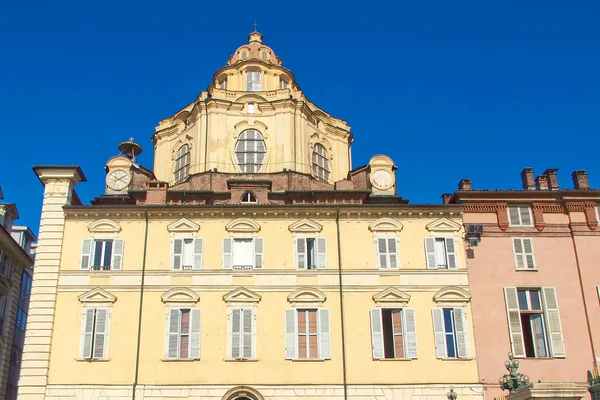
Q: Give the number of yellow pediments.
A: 12